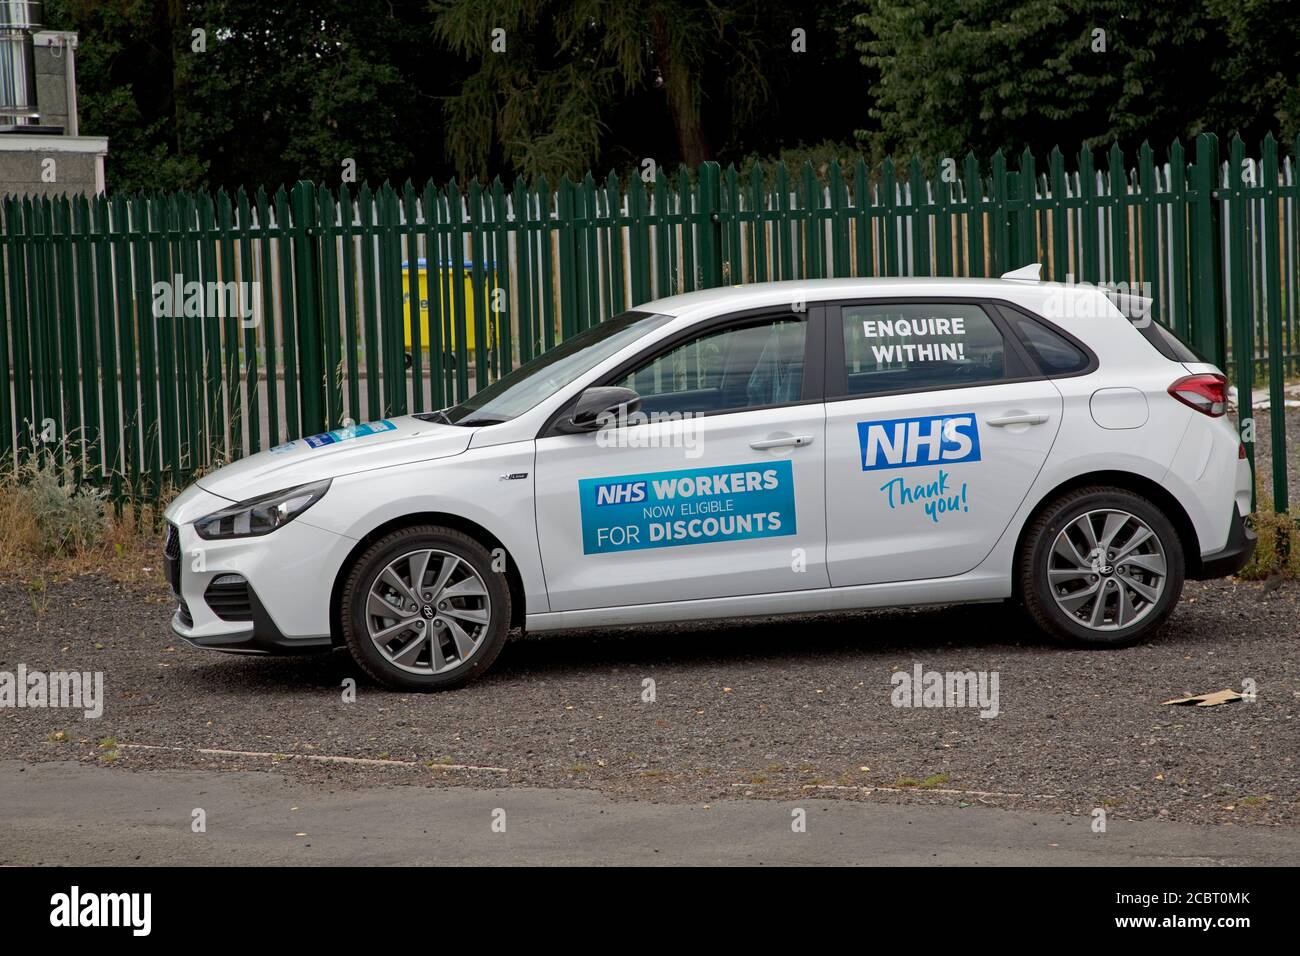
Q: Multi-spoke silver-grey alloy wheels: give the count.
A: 2